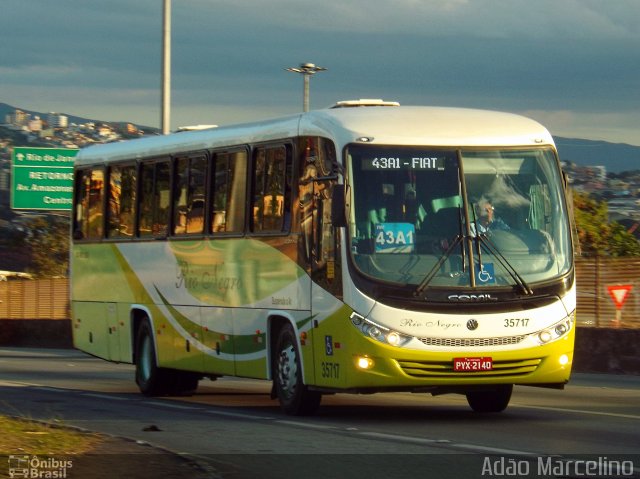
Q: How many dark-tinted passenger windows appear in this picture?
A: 6